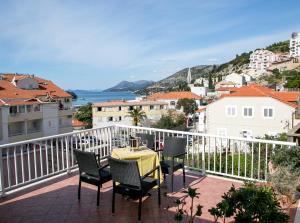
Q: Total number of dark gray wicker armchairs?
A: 4